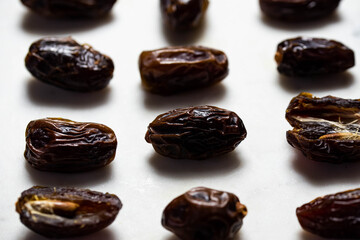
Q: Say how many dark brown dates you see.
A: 12